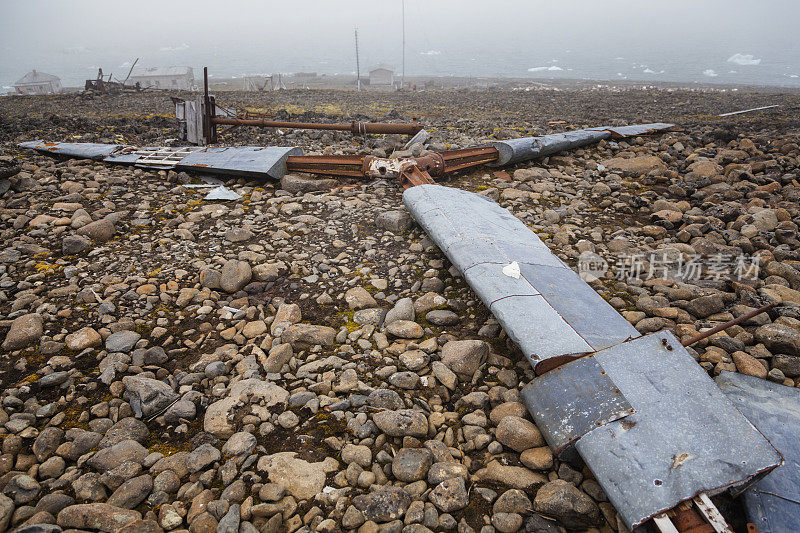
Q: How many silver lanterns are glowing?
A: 0